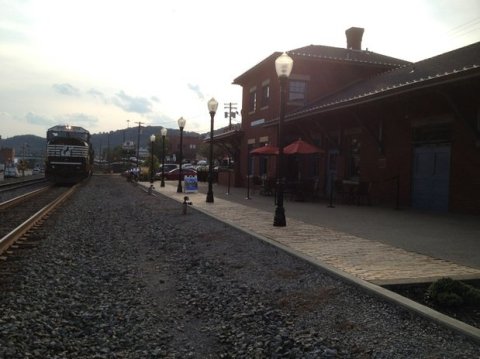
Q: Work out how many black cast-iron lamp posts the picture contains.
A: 5